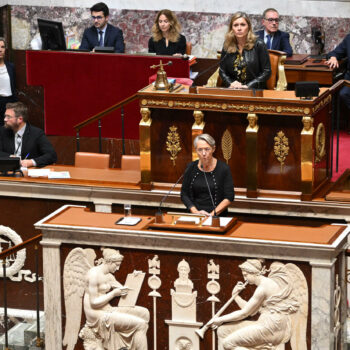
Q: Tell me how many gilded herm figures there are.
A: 4